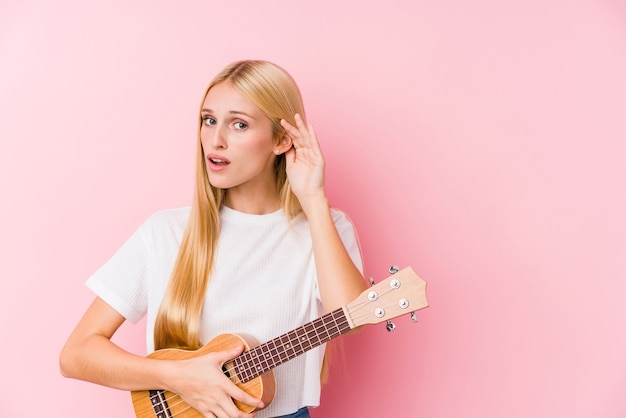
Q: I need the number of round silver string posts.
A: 4